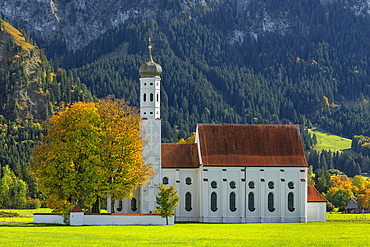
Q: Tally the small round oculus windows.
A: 7